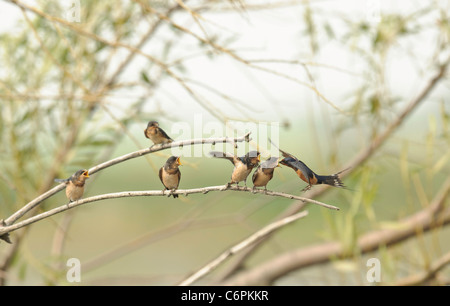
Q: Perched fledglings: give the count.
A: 5